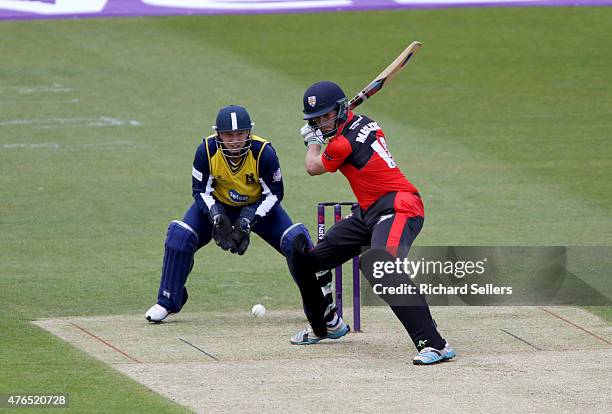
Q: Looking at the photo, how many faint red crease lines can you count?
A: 2